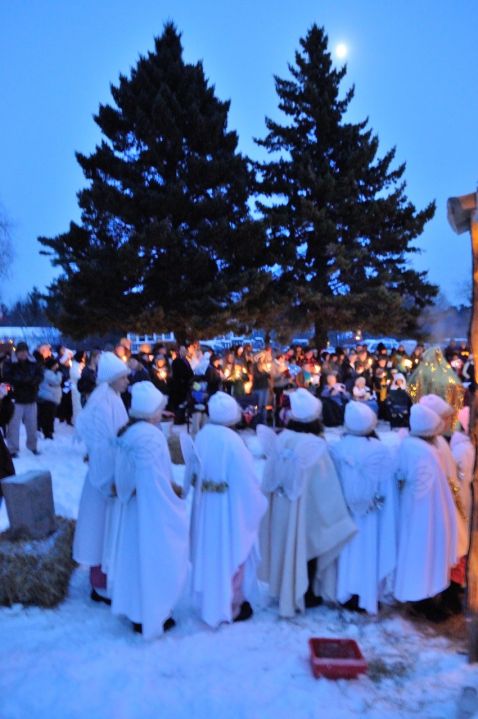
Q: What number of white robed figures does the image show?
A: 8